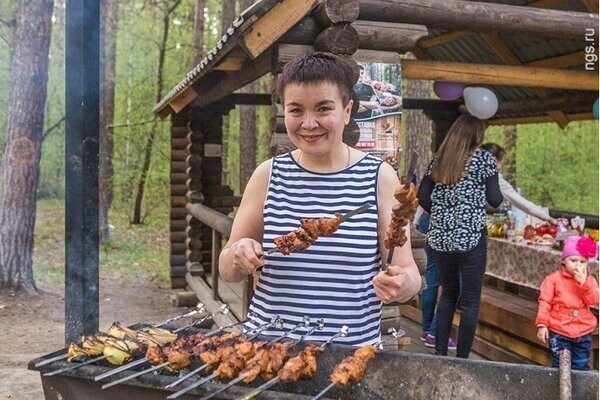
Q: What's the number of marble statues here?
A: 0